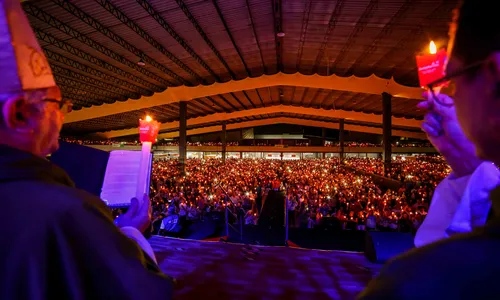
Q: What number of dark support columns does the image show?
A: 4